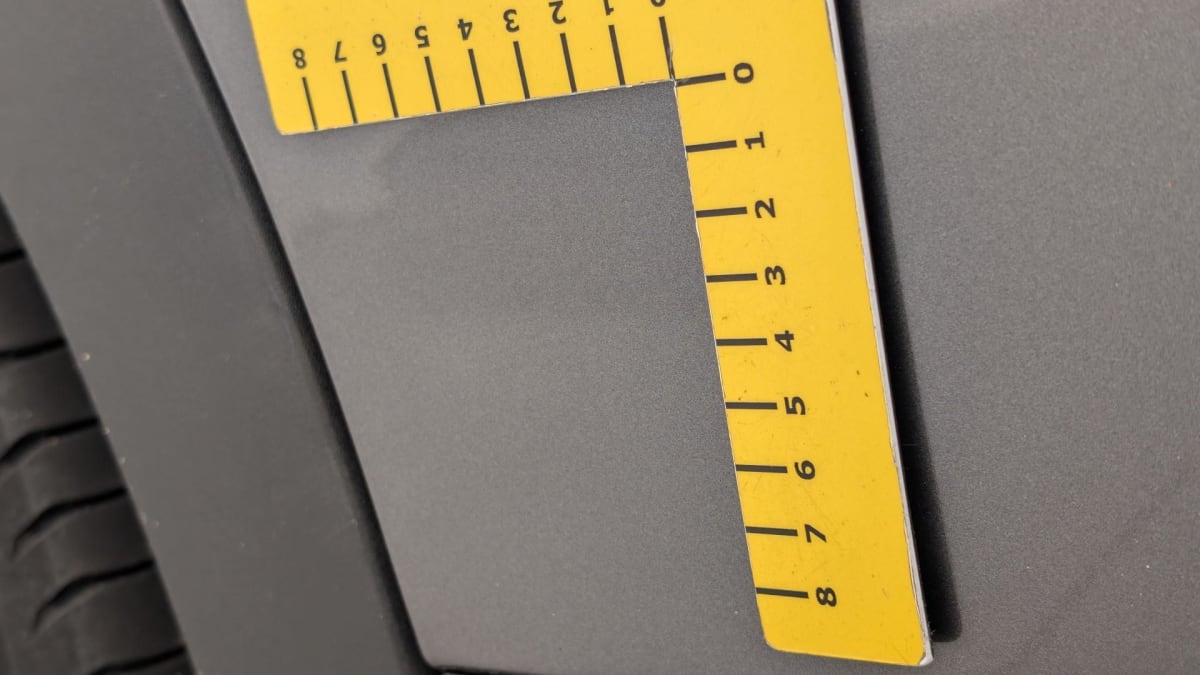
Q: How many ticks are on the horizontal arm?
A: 9